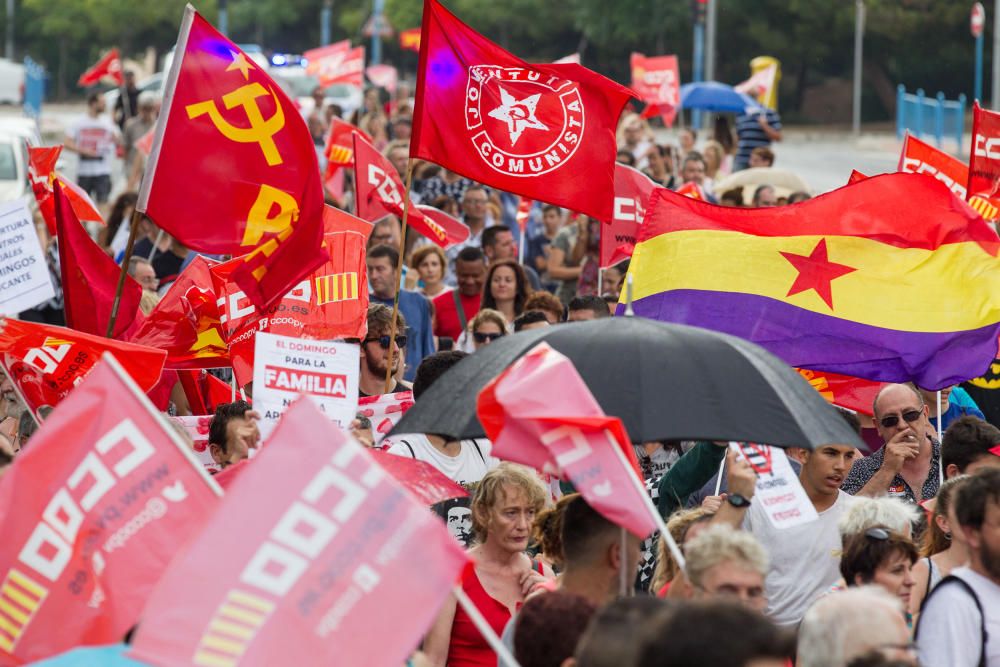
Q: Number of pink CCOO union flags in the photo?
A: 3